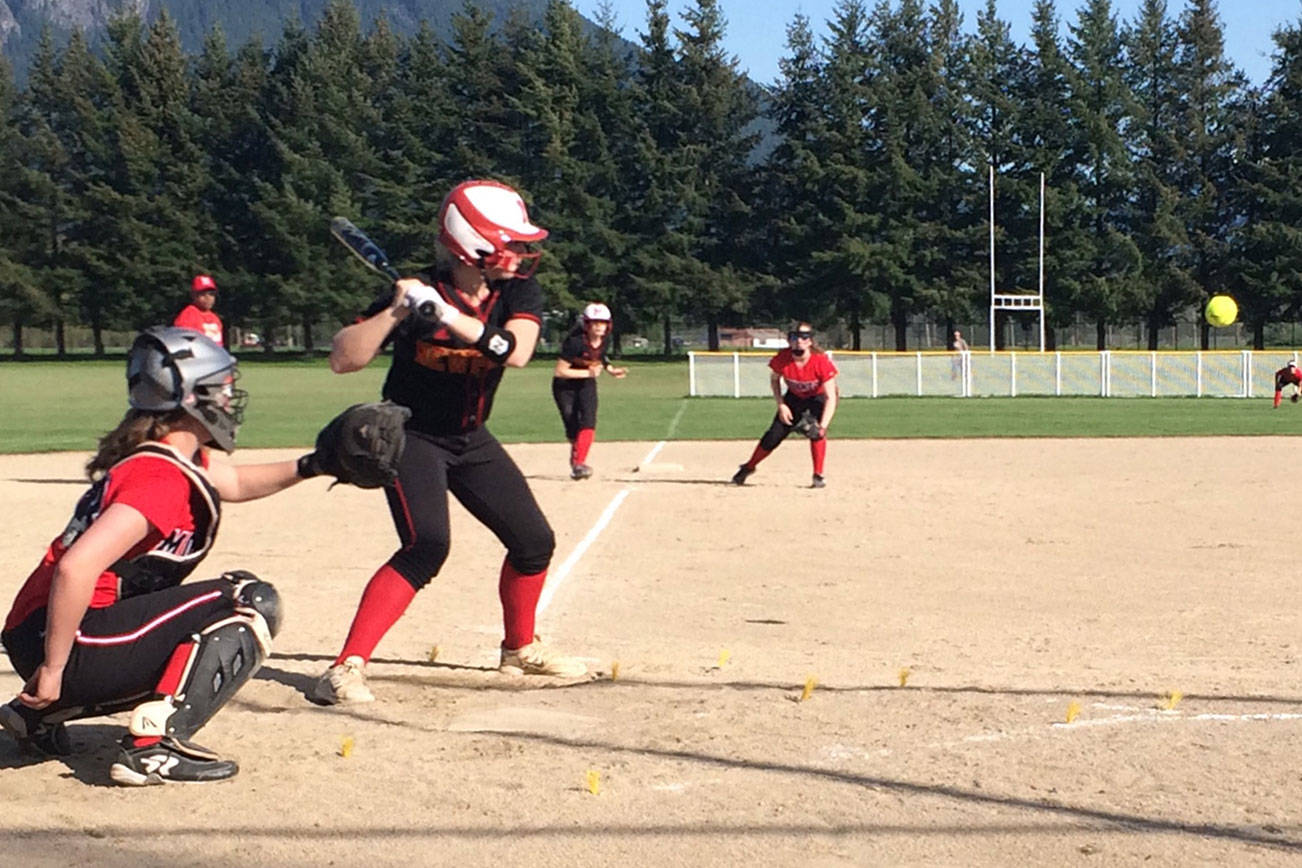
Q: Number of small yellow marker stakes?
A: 9